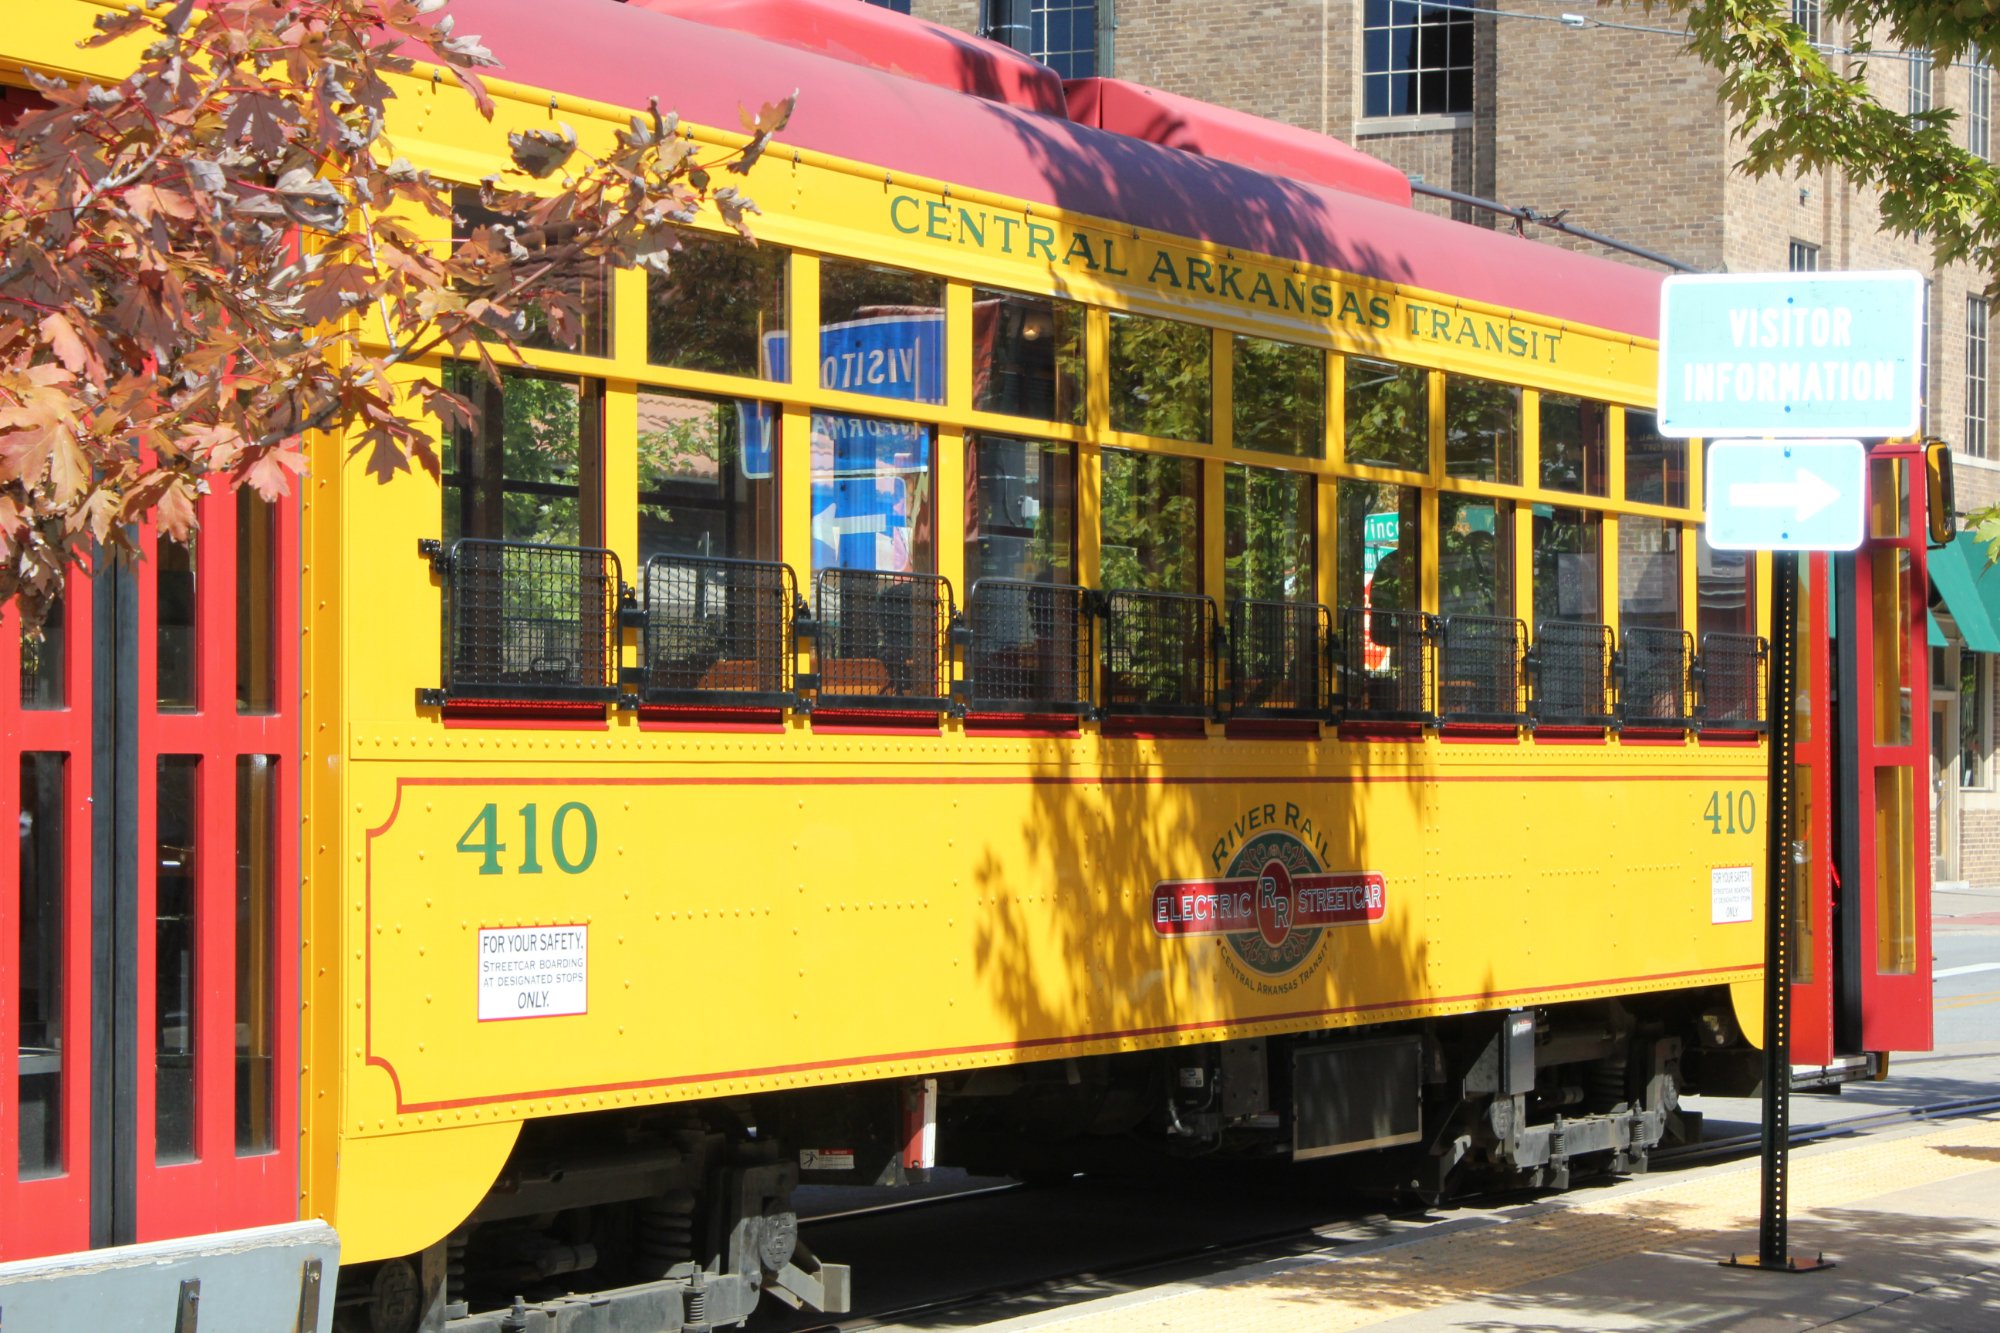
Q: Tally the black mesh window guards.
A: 11